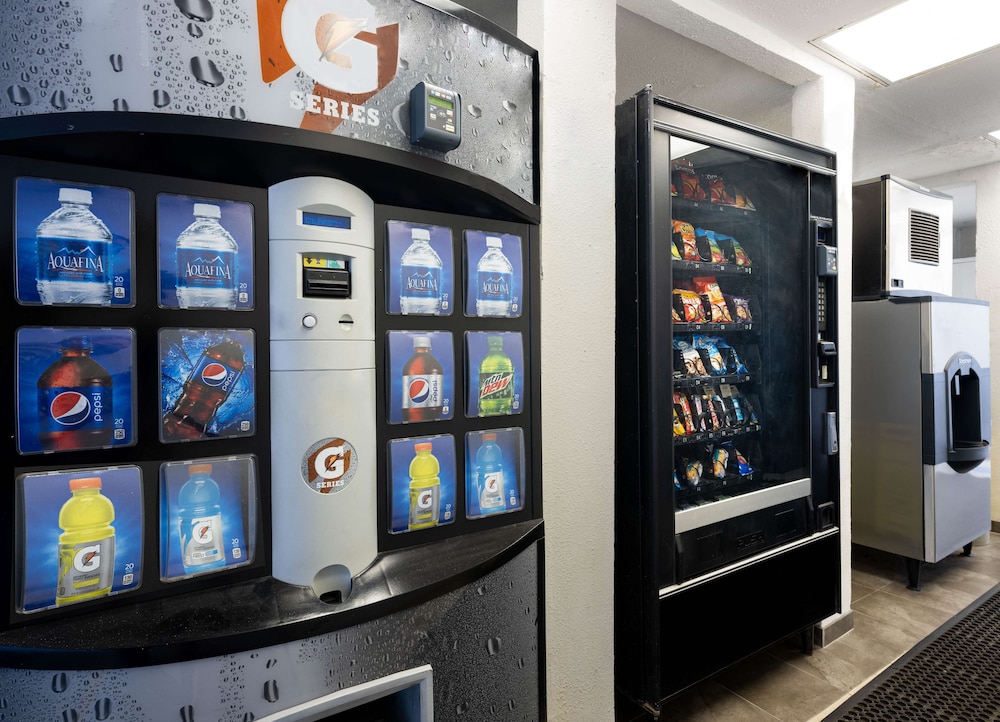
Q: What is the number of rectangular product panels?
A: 12